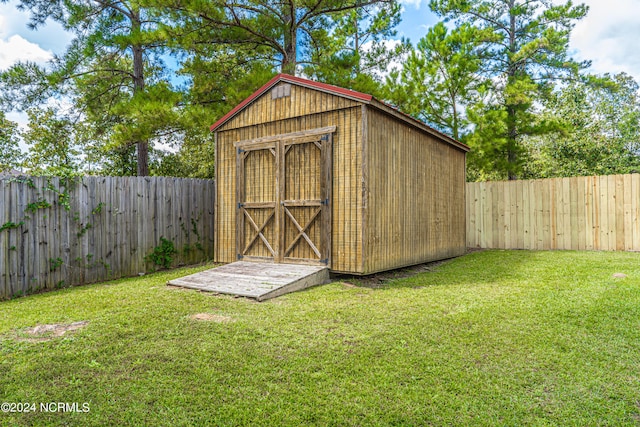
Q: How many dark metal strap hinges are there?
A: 6